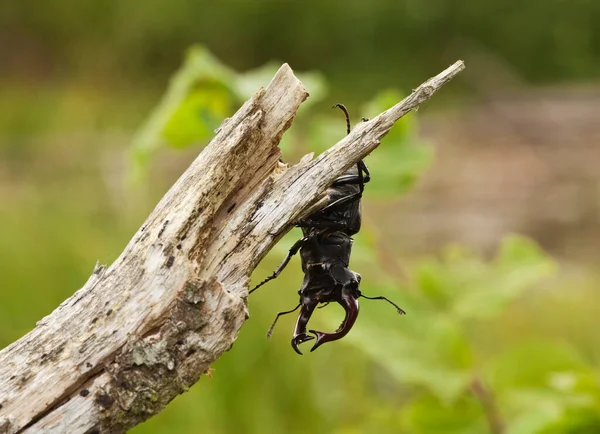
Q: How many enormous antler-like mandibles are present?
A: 2